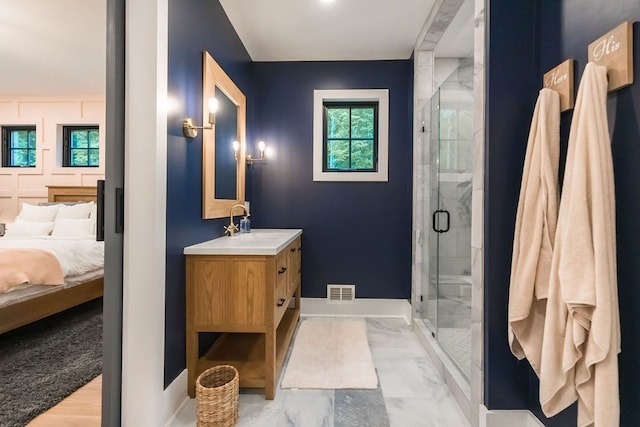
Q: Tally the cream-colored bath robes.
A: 2